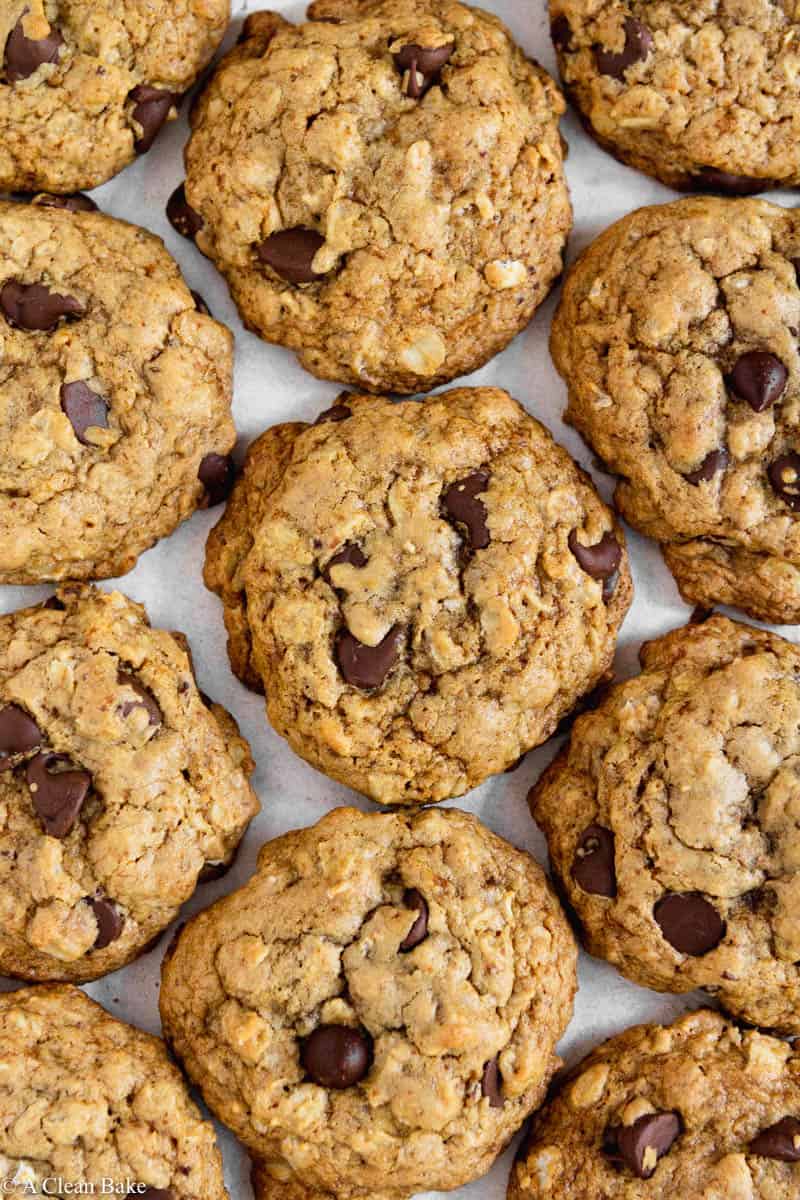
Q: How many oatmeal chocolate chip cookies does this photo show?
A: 11